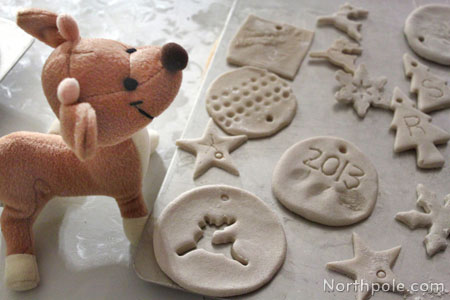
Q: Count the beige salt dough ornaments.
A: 13